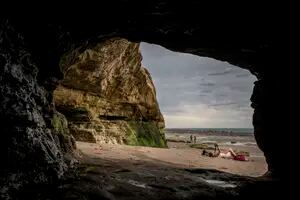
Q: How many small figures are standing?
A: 2